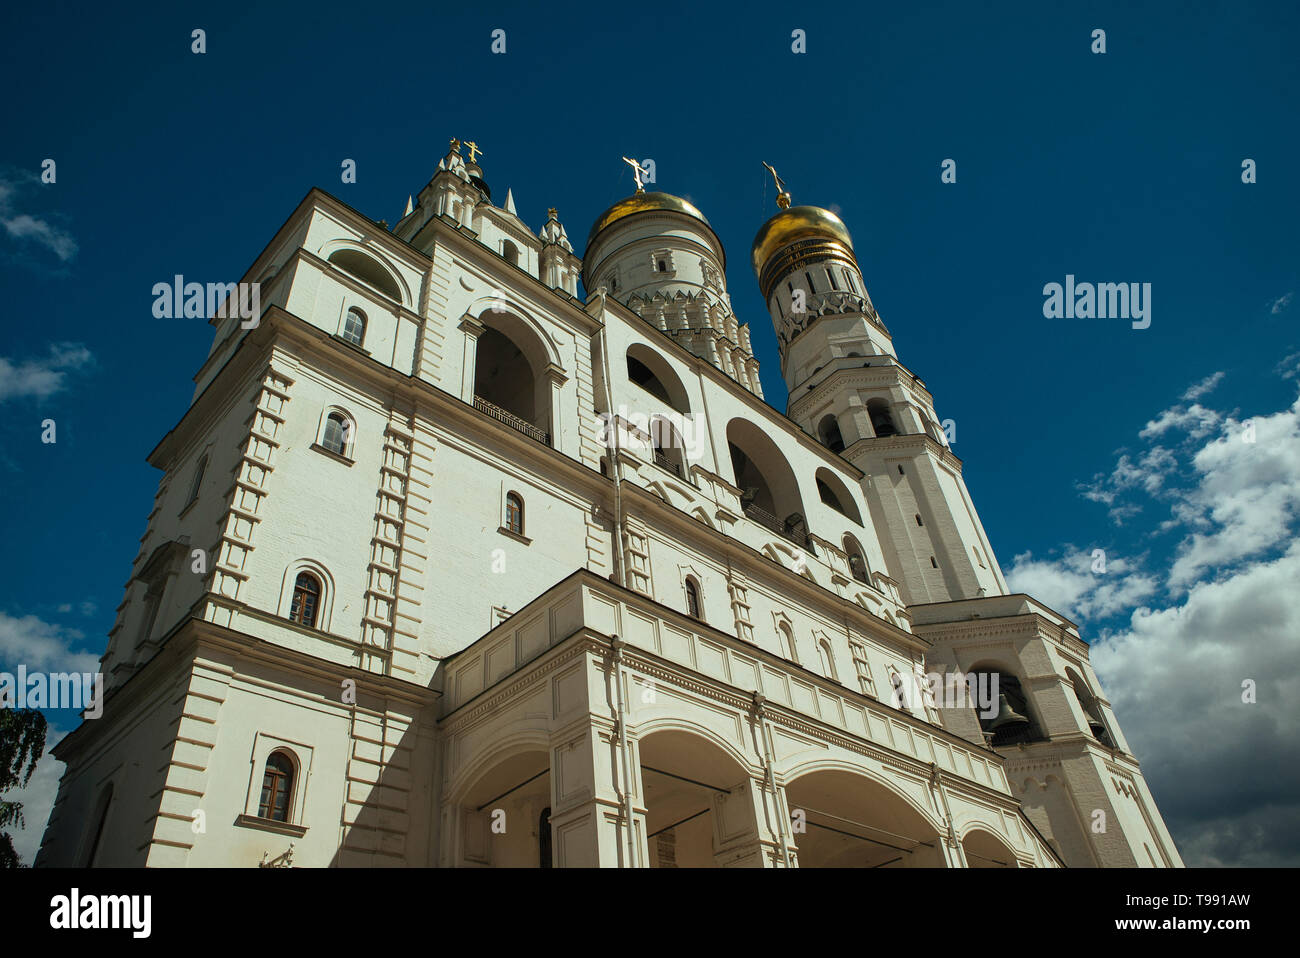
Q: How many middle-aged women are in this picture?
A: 0